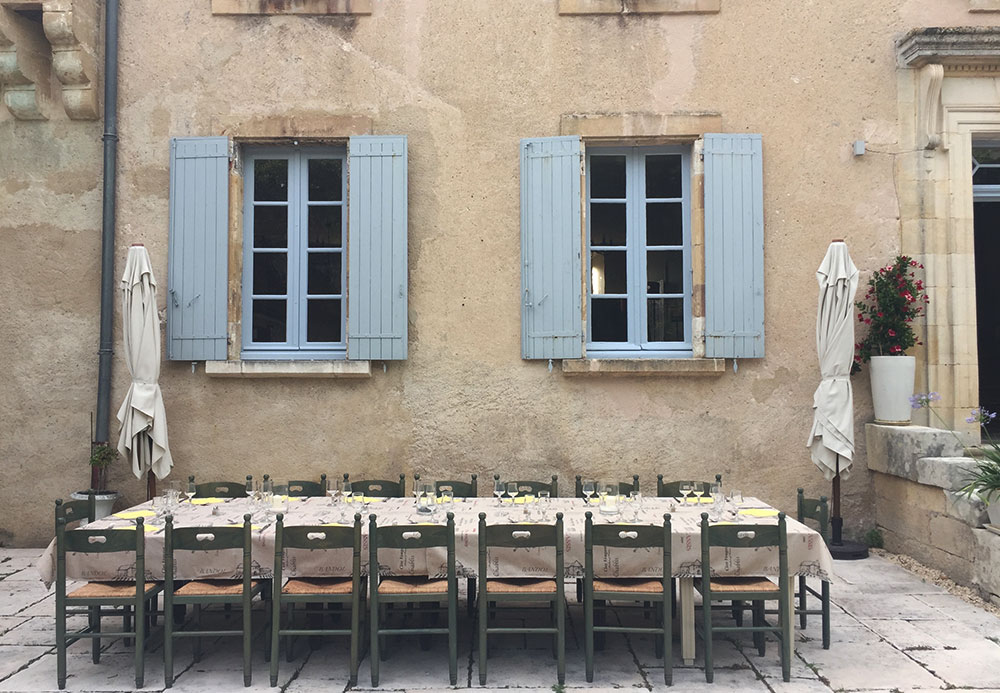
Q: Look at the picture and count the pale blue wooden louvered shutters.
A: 4